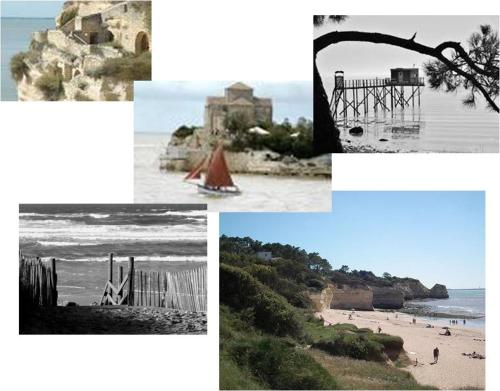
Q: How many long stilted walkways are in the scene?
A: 1